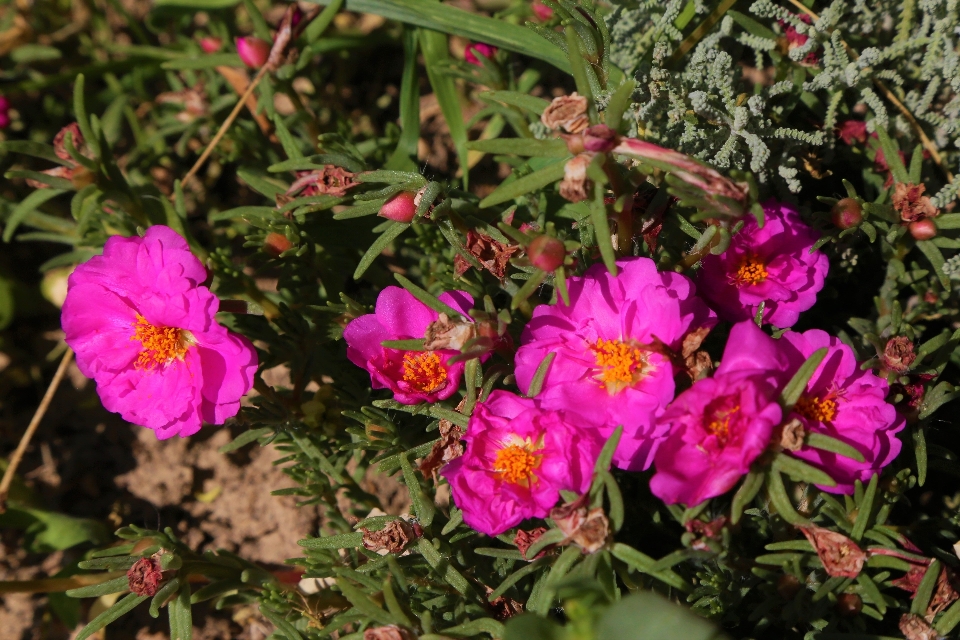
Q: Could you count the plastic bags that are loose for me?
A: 0